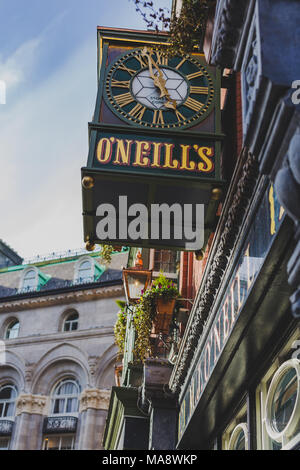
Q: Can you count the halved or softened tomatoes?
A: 0